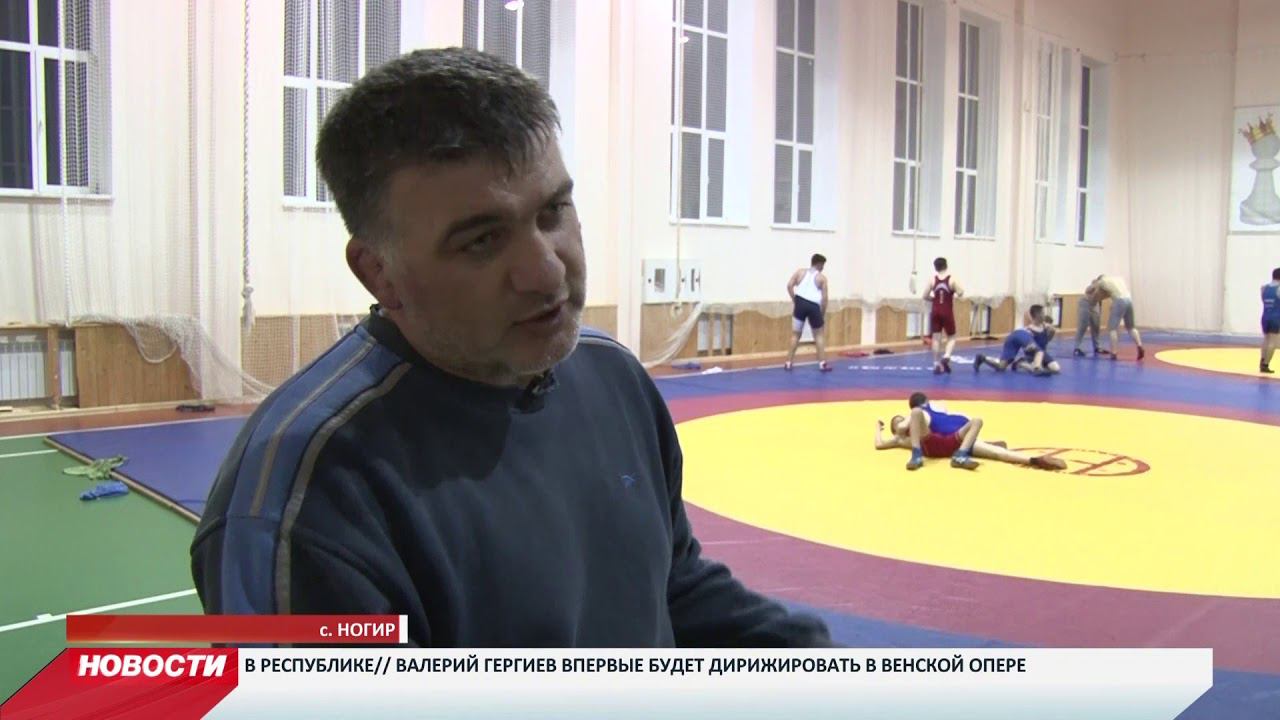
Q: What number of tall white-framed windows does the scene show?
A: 9